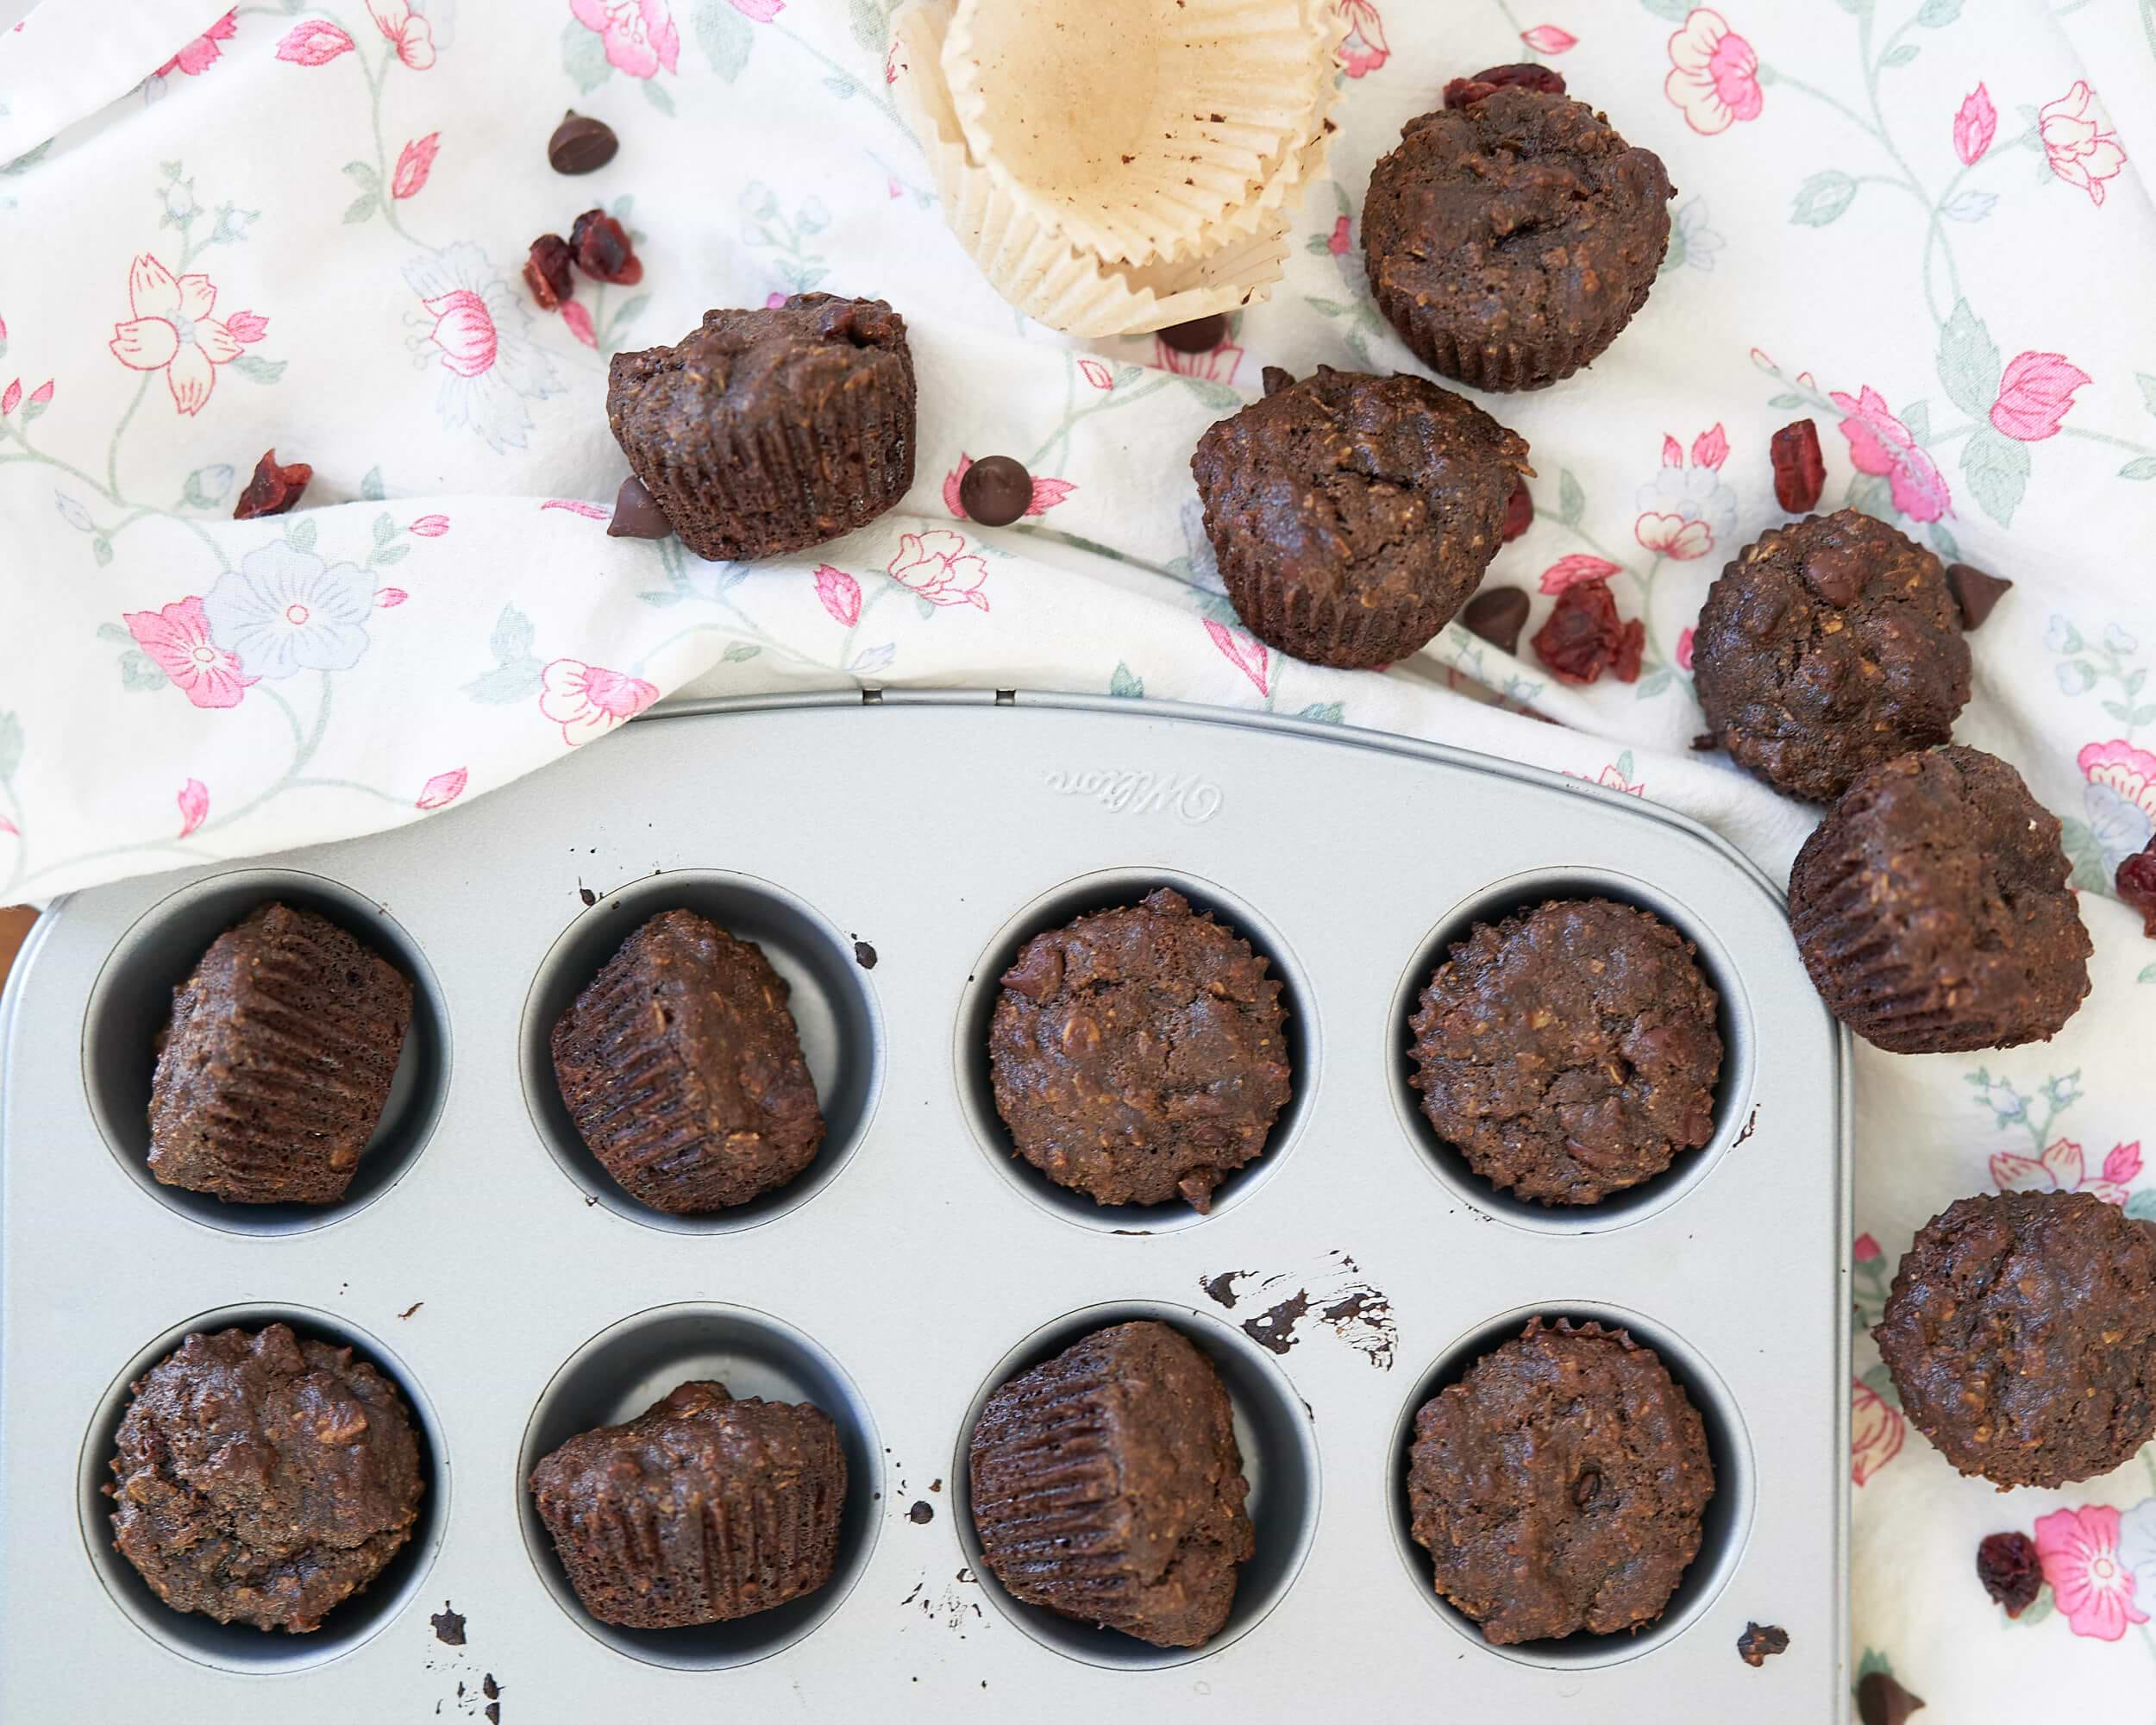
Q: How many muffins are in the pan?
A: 8